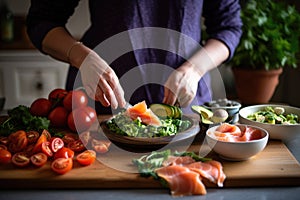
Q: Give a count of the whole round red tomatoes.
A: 6